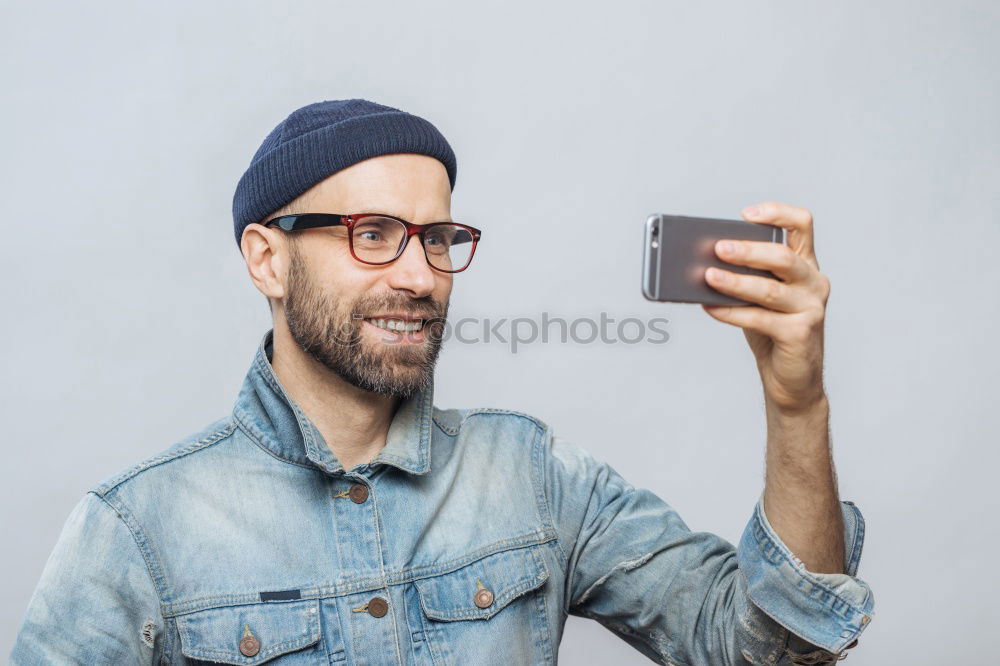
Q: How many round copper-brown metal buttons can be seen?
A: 4